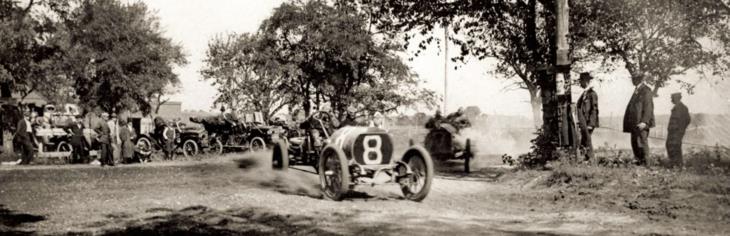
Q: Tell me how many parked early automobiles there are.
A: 3